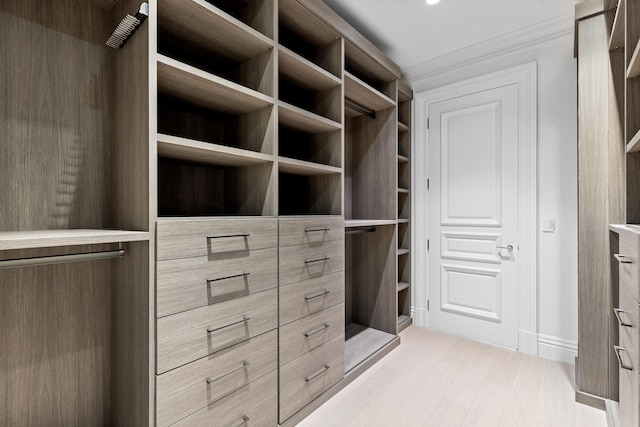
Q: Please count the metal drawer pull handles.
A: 13